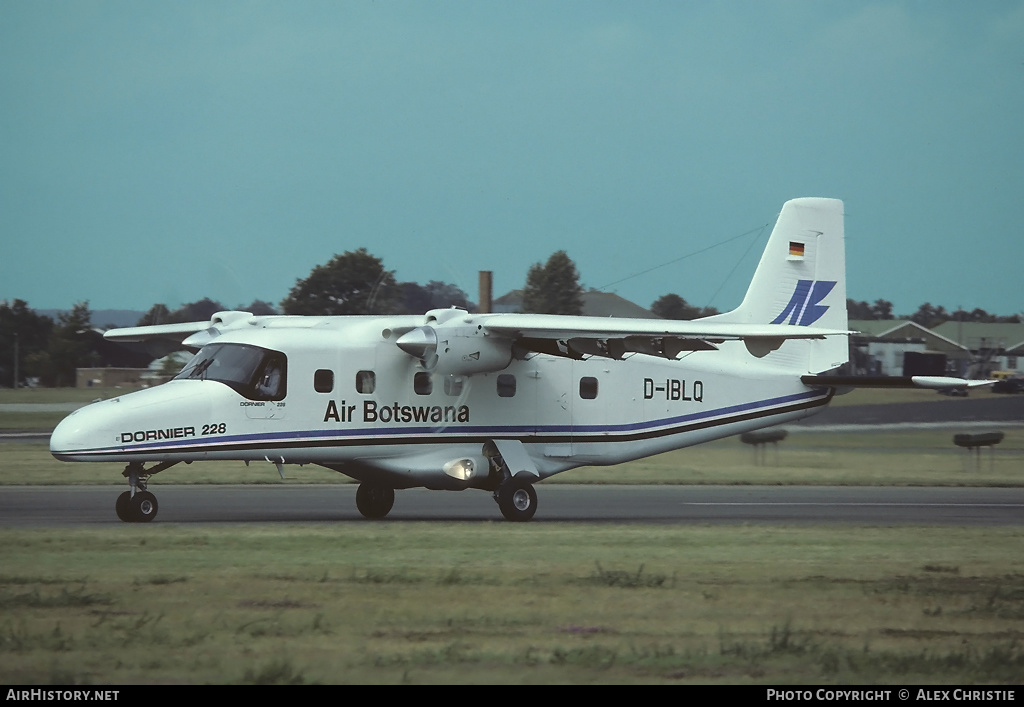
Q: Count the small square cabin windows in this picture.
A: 6